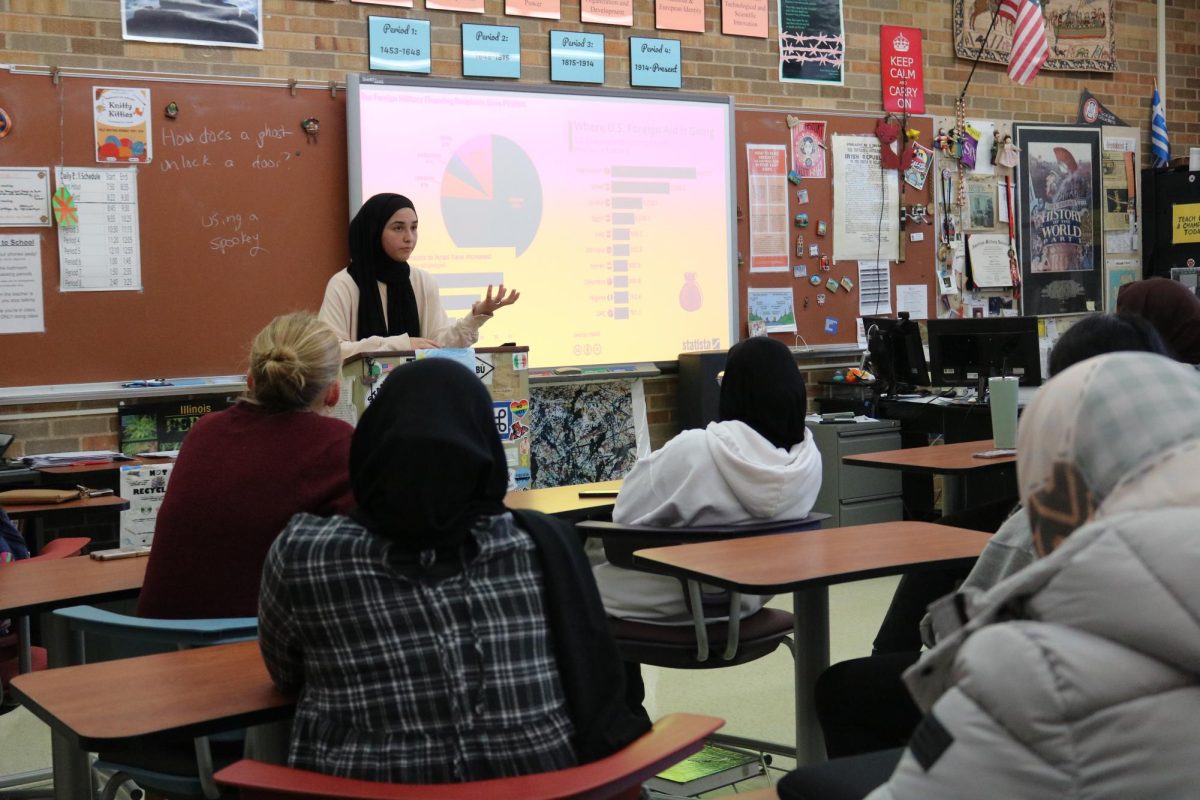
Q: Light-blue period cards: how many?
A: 4